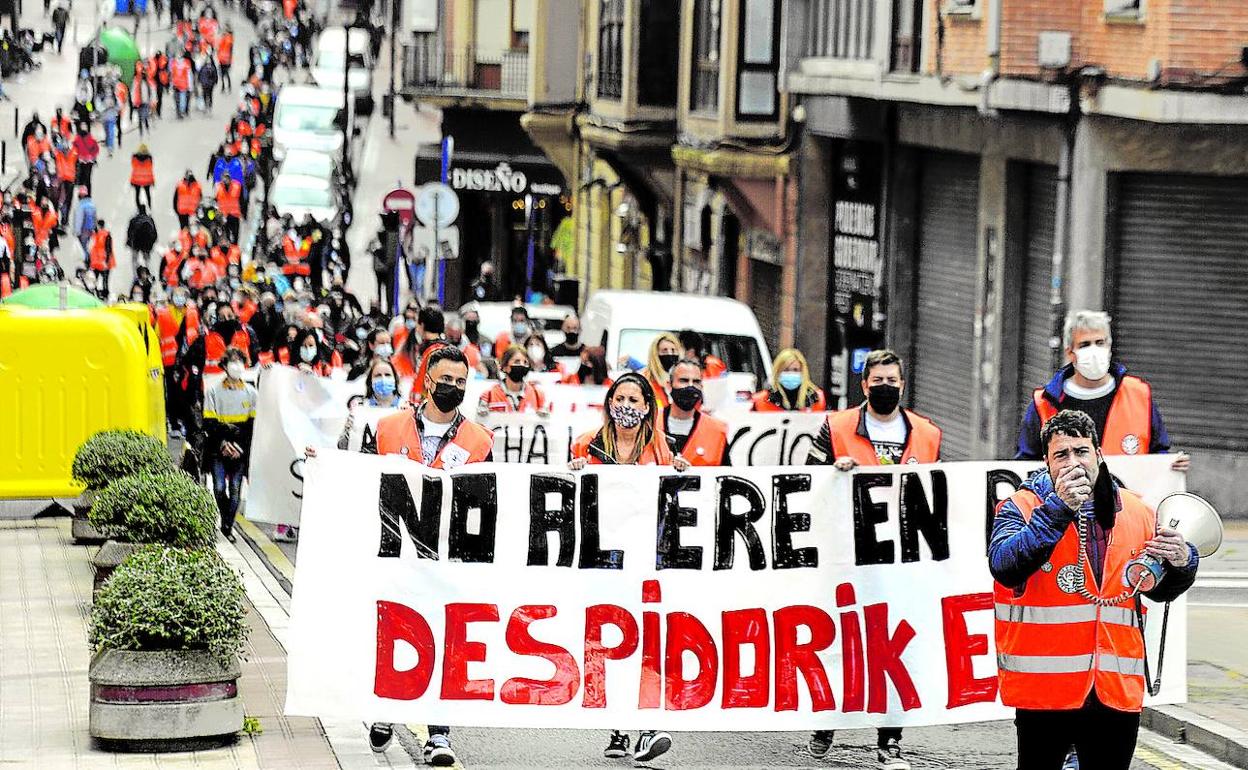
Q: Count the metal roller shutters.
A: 3